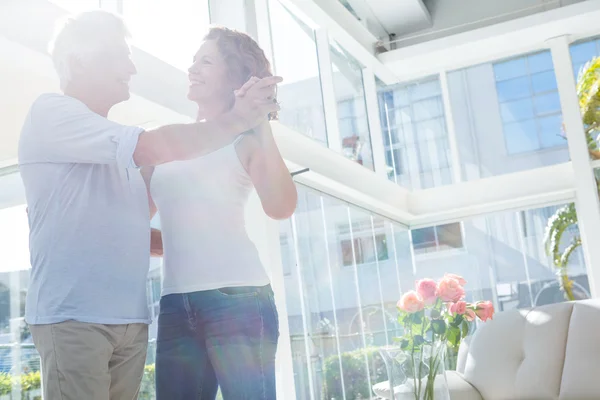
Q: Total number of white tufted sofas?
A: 1